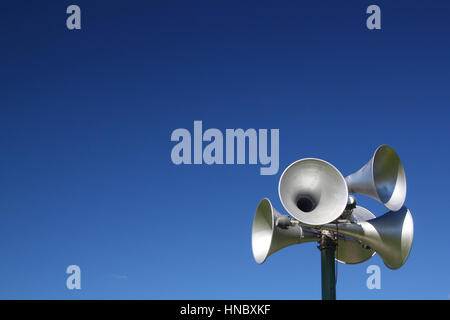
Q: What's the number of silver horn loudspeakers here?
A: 5